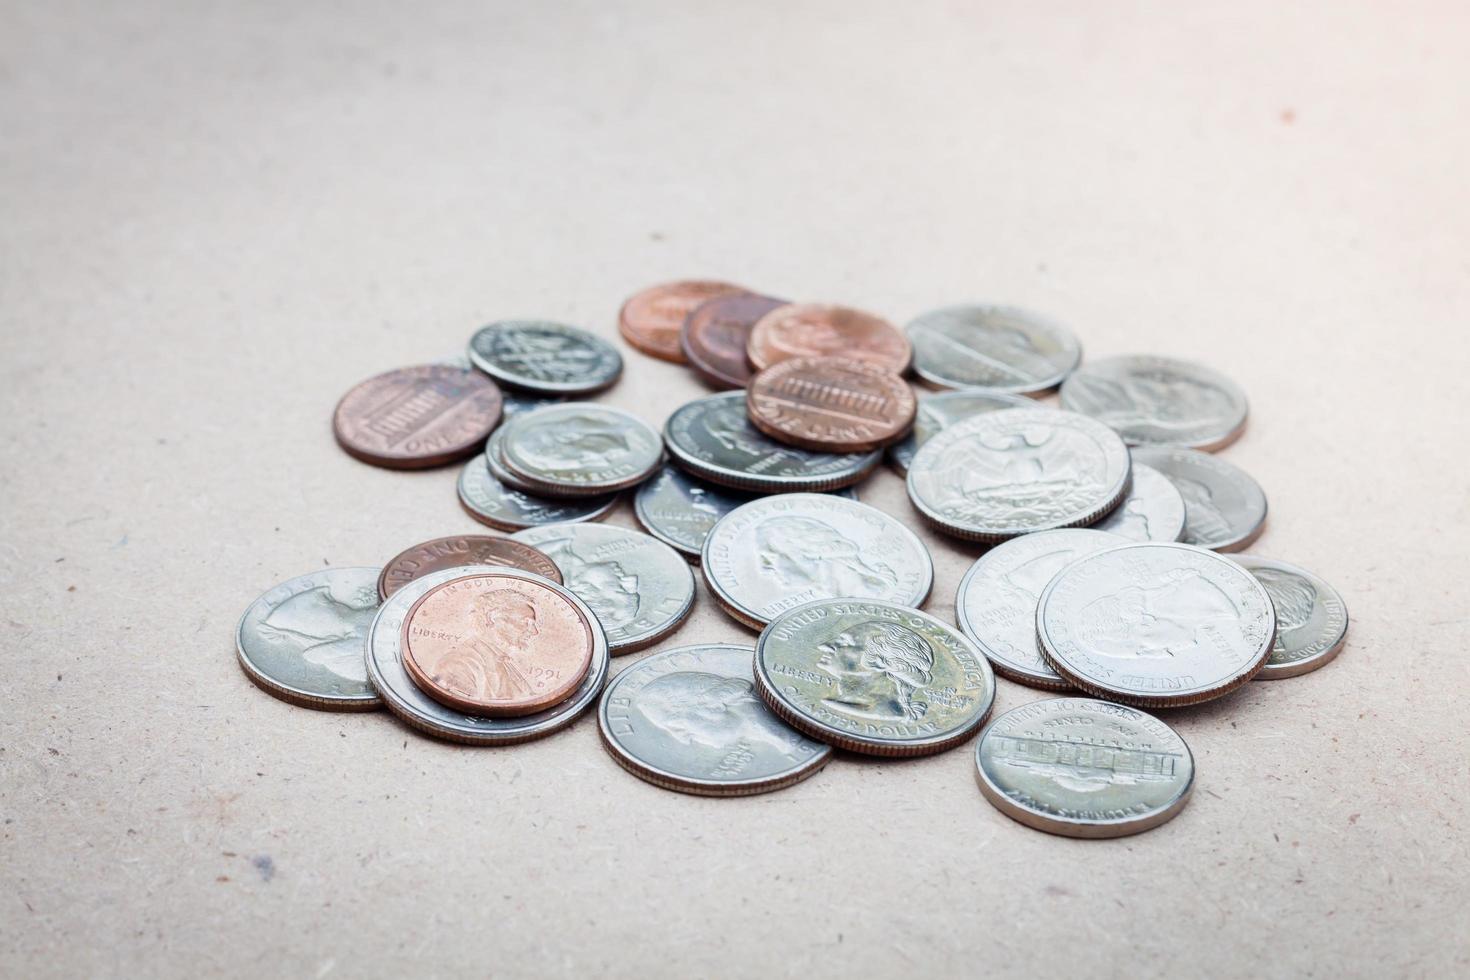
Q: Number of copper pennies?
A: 7